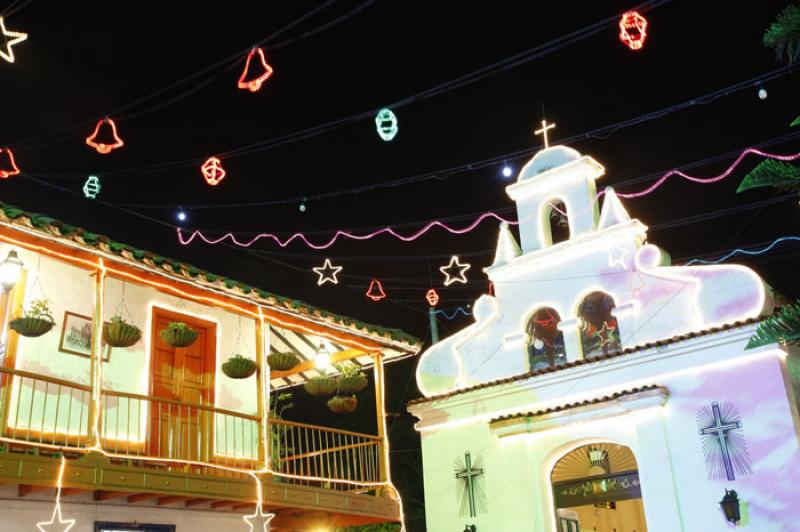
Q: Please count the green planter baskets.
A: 8